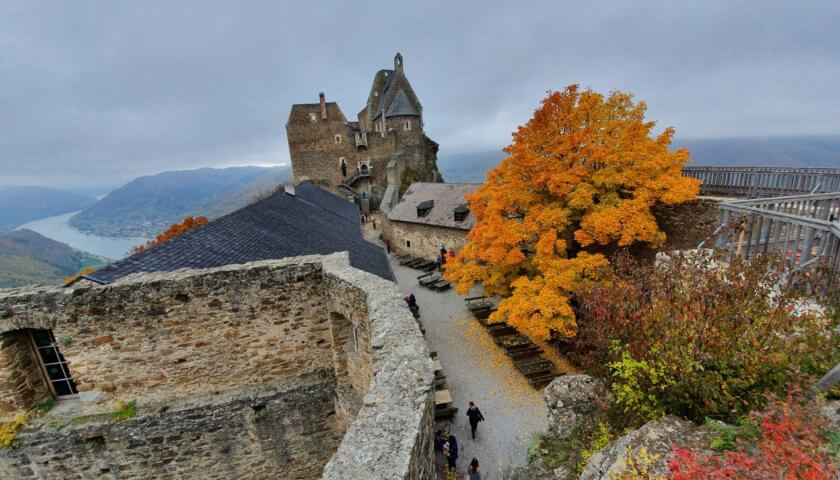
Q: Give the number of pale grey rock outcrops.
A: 2